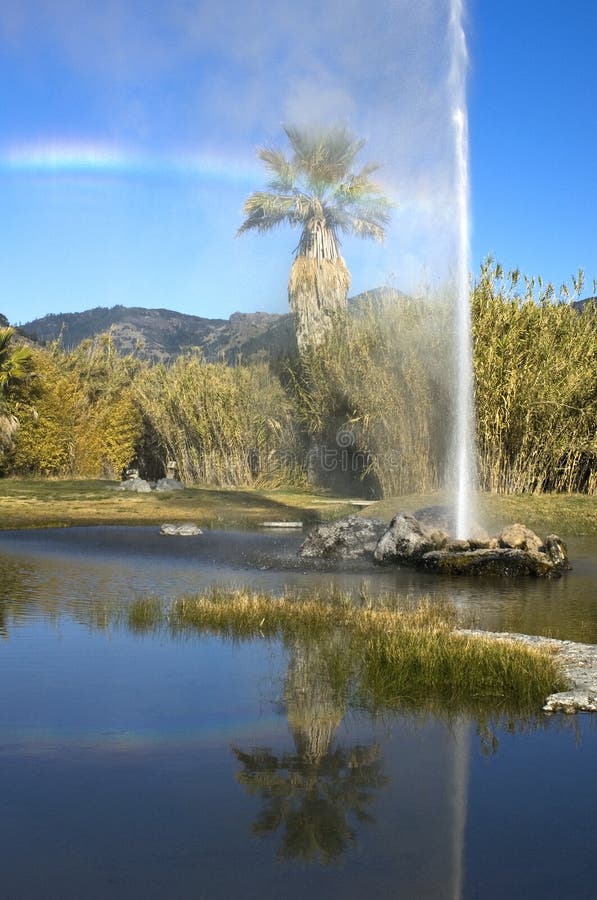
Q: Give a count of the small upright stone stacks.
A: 2